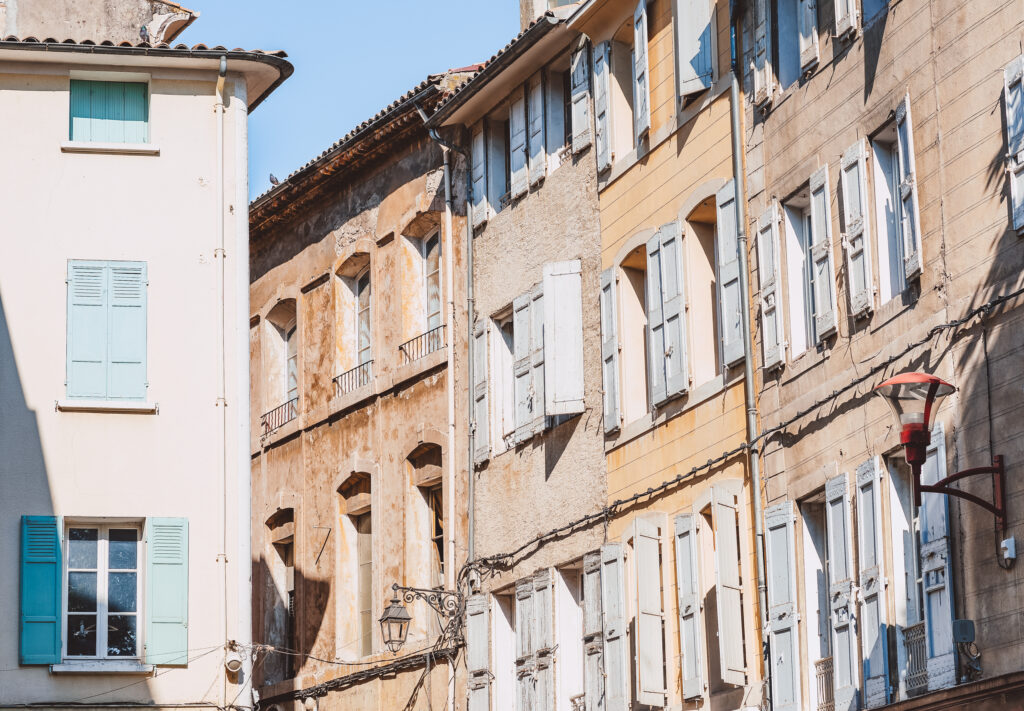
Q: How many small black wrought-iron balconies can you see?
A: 3